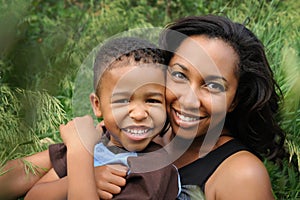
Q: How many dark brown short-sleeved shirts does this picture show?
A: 1